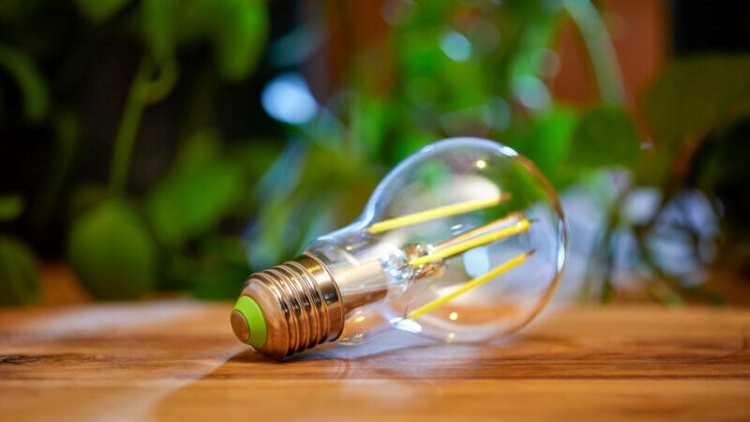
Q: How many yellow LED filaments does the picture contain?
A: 3